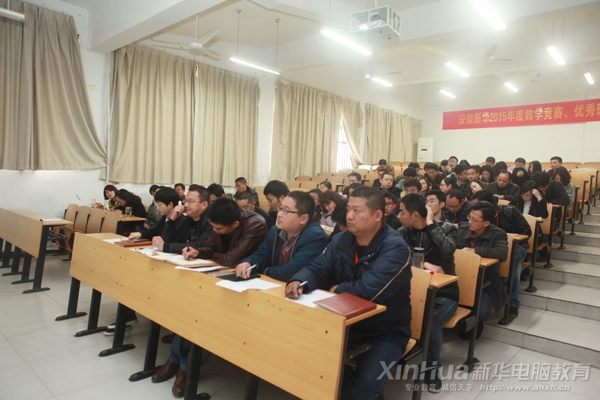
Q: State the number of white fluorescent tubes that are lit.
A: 9